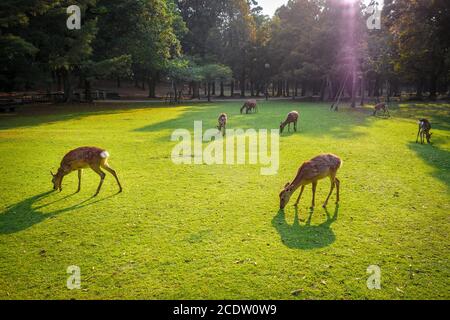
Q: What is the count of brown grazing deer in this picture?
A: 7